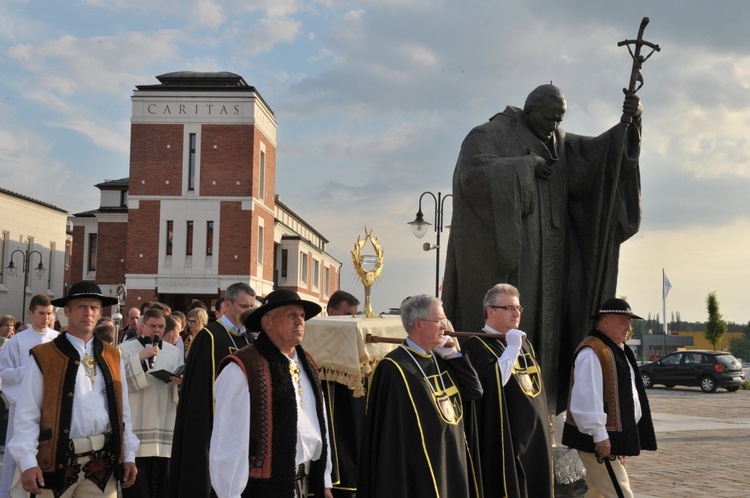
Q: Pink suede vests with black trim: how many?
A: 0